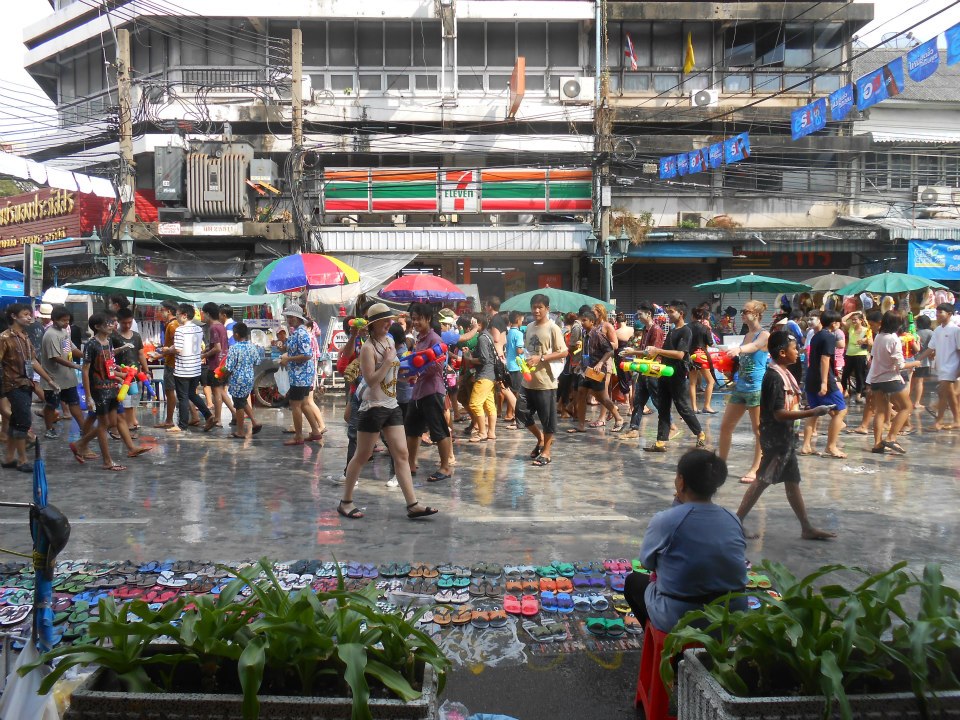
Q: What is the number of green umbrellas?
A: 4